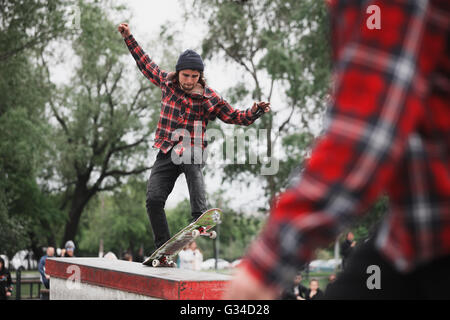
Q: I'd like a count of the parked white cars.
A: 0